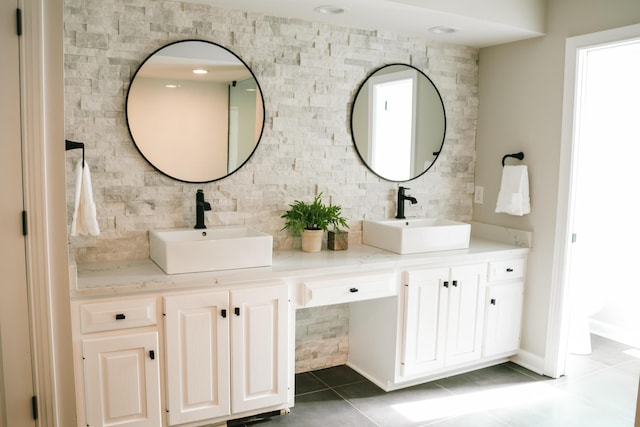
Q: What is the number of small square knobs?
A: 9